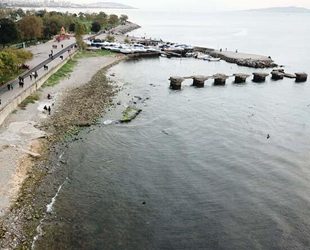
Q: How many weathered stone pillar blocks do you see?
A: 7